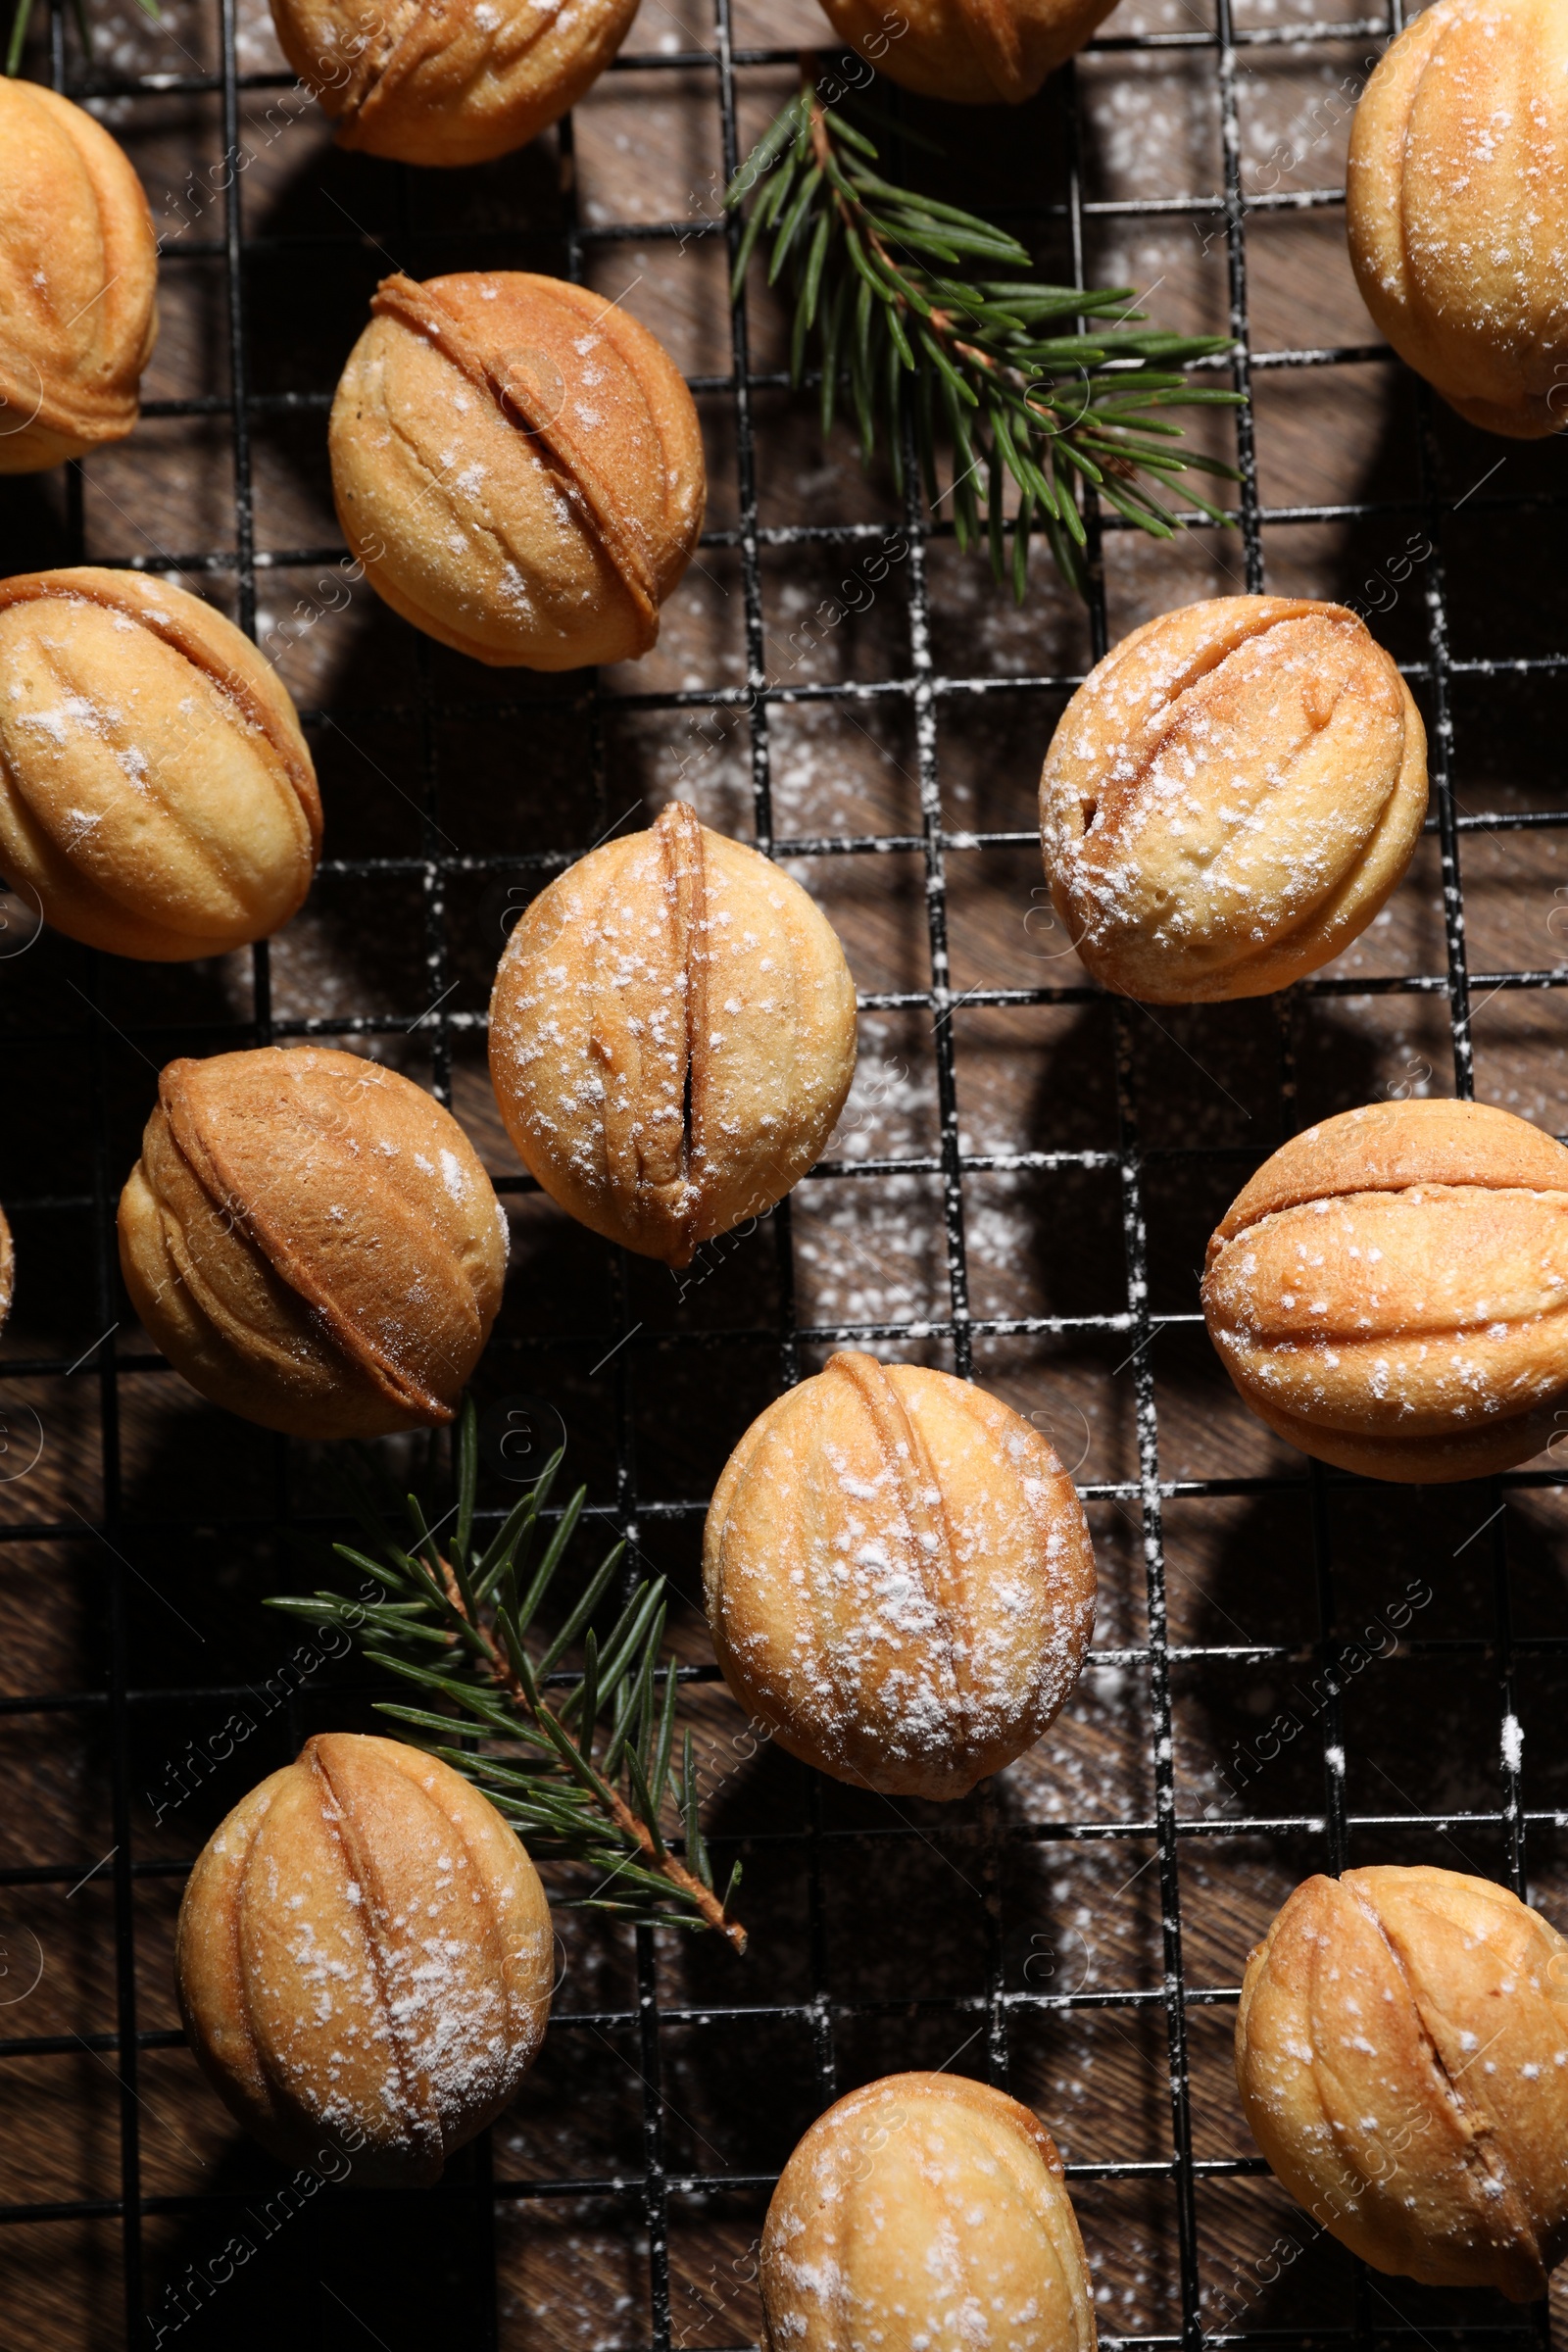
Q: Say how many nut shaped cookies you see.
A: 15